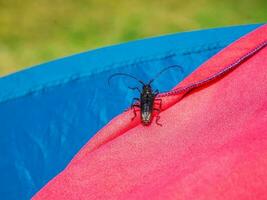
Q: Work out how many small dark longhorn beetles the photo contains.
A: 1